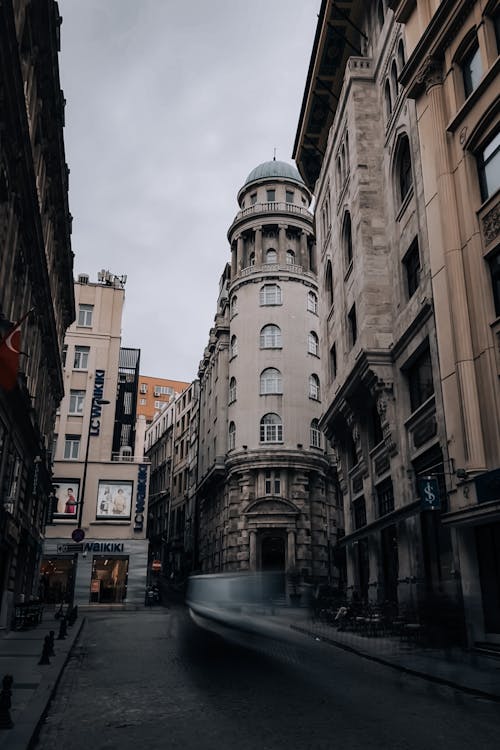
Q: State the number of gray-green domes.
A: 1